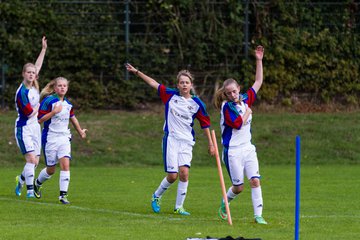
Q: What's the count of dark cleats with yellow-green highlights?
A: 2